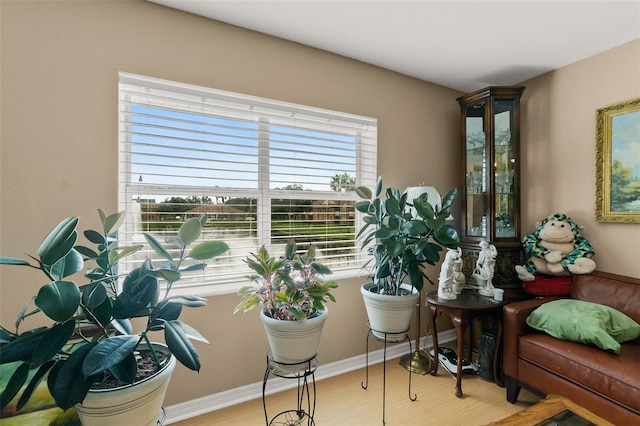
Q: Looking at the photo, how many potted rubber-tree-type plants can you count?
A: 2